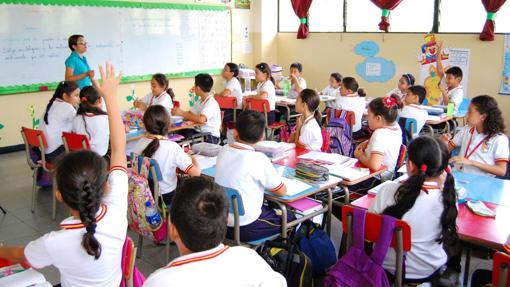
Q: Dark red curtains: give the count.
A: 3